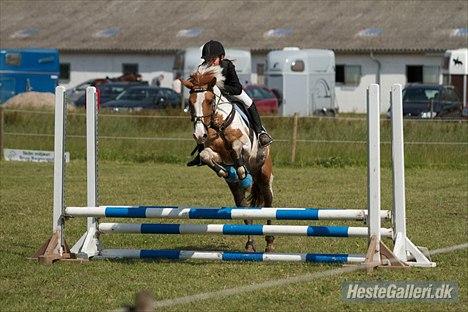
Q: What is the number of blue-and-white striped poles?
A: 3